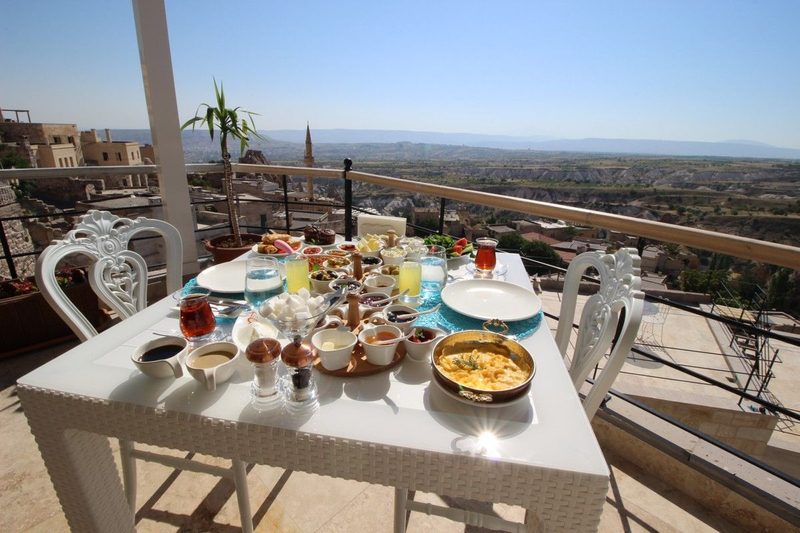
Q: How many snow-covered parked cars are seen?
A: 0